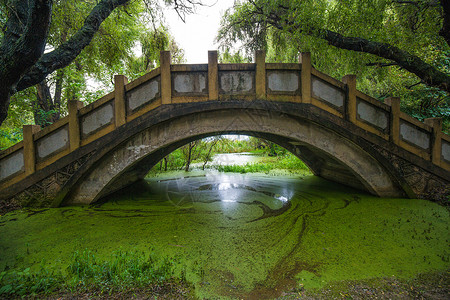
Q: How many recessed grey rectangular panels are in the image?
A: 11